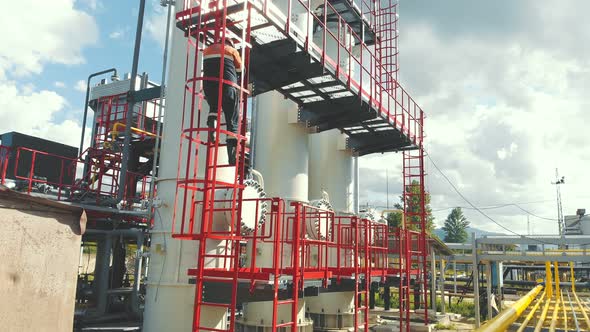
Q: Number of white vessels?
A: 3